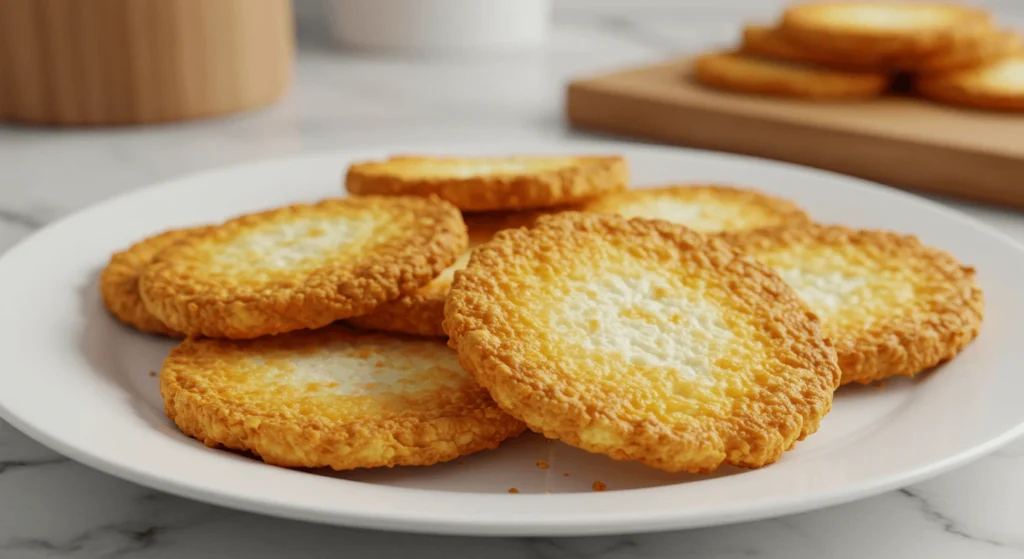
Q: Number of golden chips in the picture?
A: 13